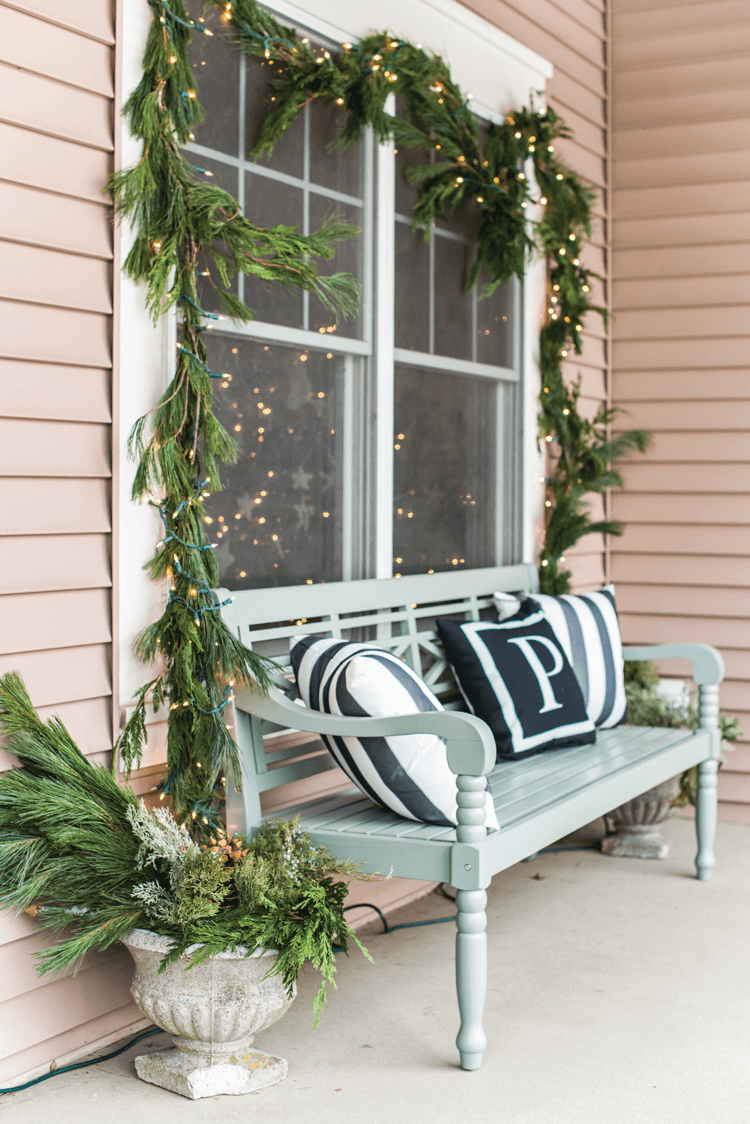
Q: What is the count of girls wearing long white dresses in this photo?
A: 0